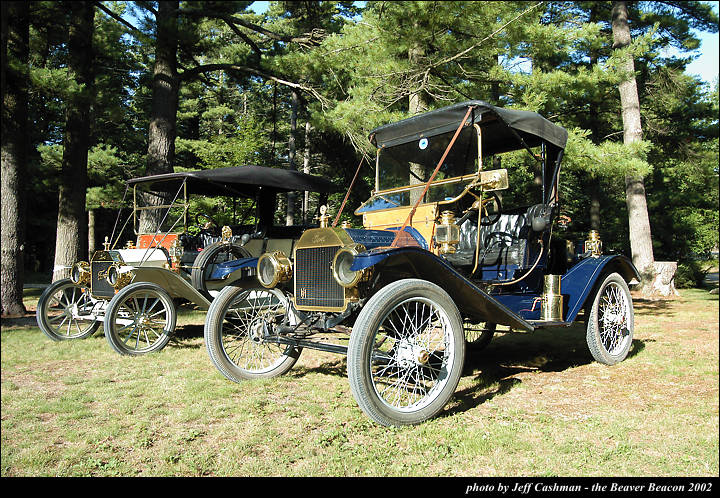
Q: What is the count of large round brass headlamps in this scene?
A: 4